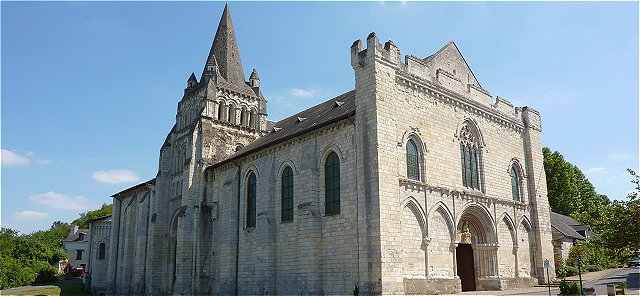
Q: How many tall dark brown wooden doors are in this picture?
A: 1